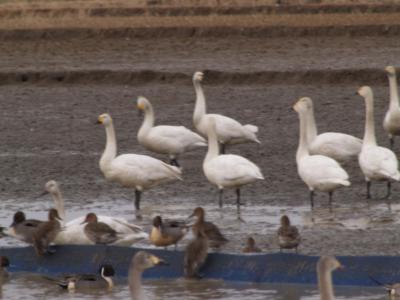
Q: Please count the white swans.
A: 9